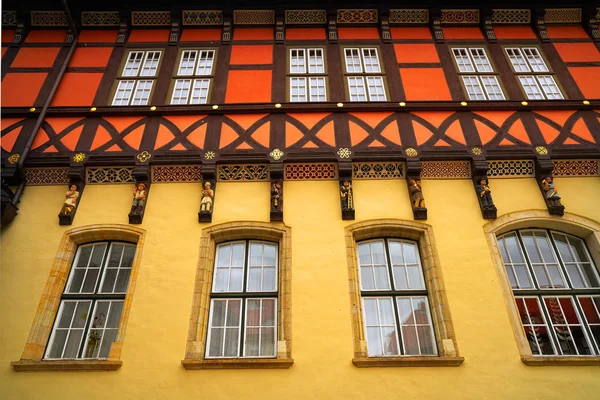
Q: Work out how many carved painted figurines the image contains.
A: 8